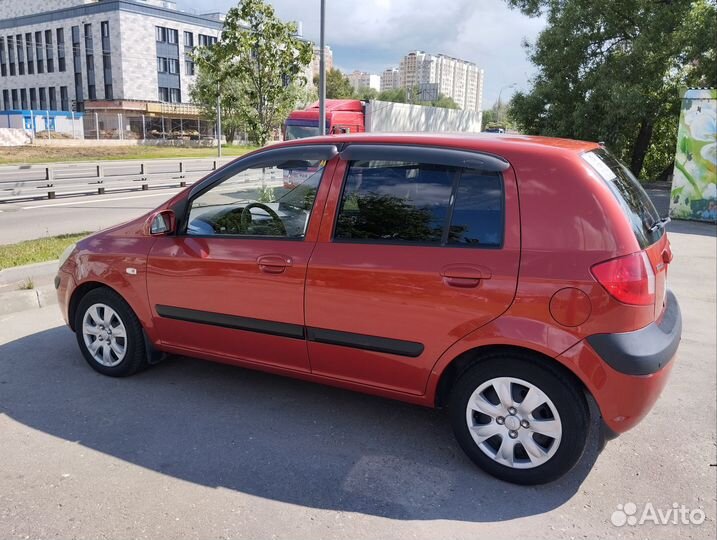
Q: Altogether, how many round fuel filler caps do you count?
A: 1